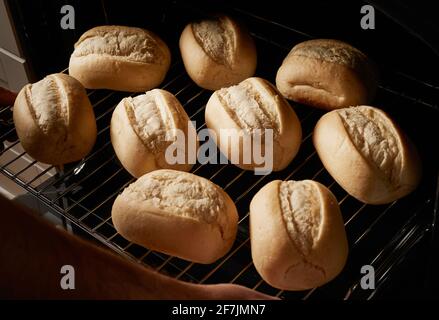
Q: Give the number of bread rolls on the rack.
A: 9